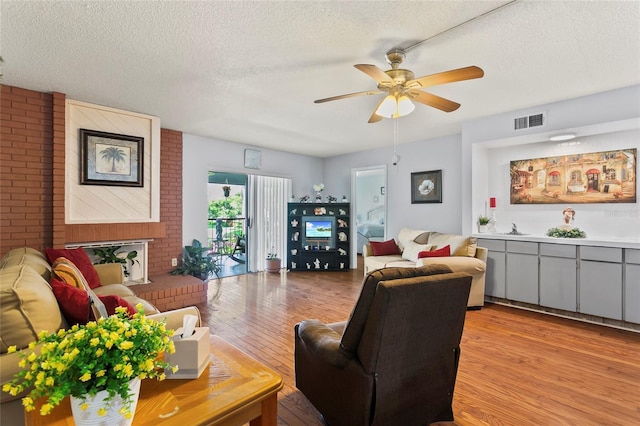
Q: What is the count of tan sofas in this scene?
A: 2